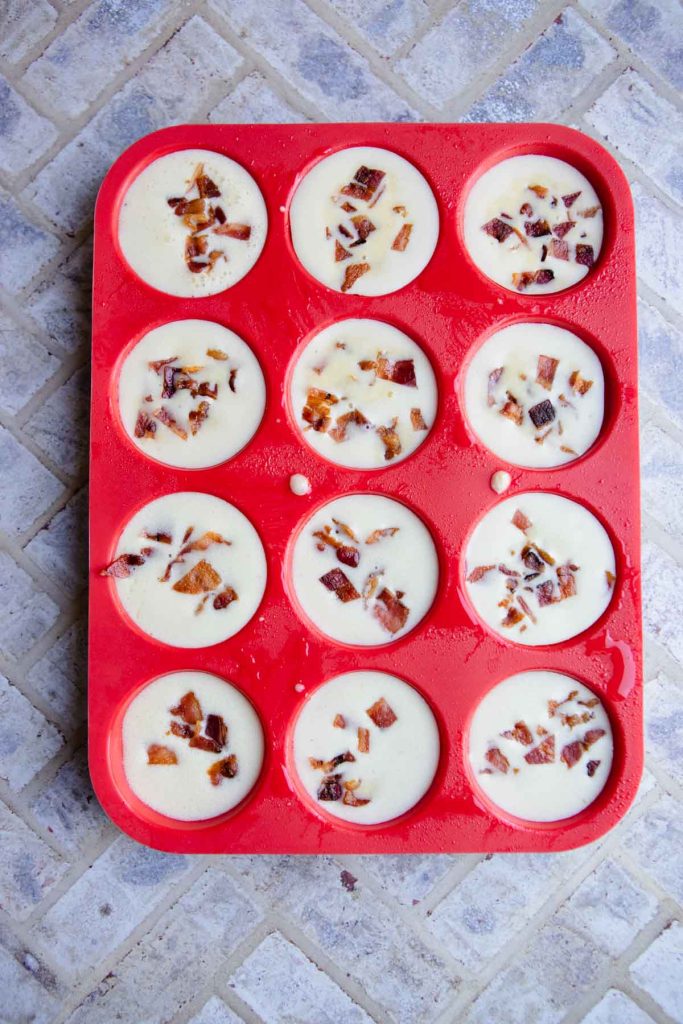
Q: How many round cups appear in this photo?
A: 12